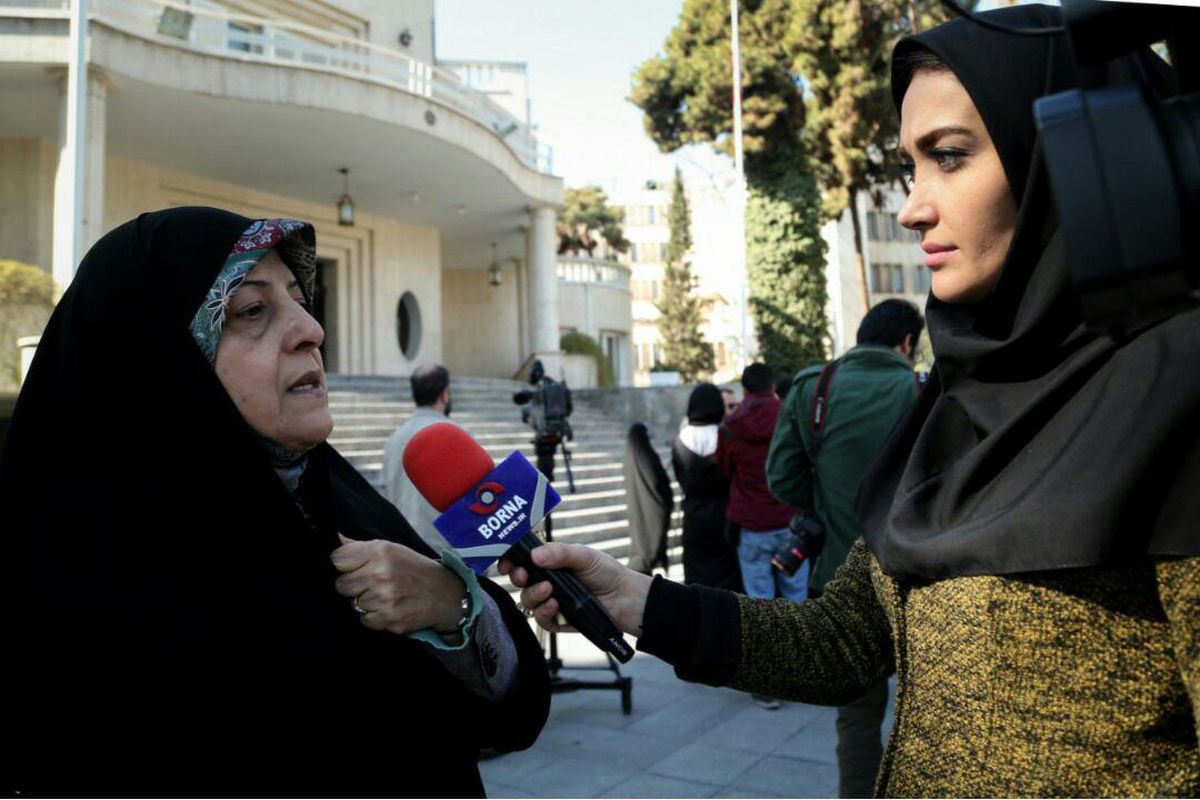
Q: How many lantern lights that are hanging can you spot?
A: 2